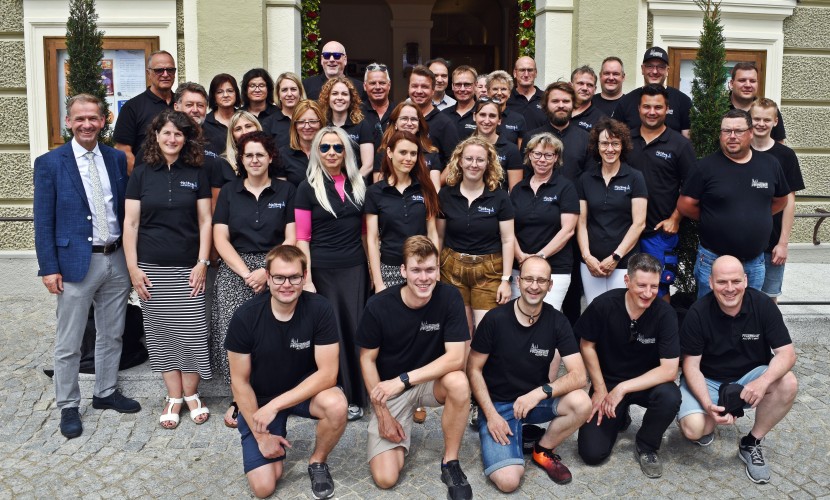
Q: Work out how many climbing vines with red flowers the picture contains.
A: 2